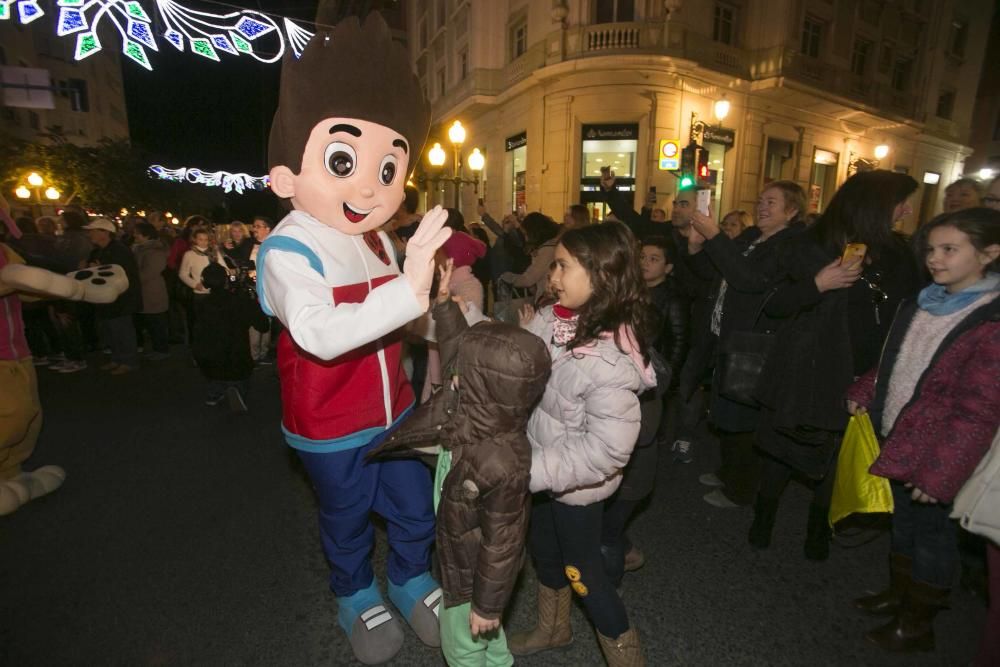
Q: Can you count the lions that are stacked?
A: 0